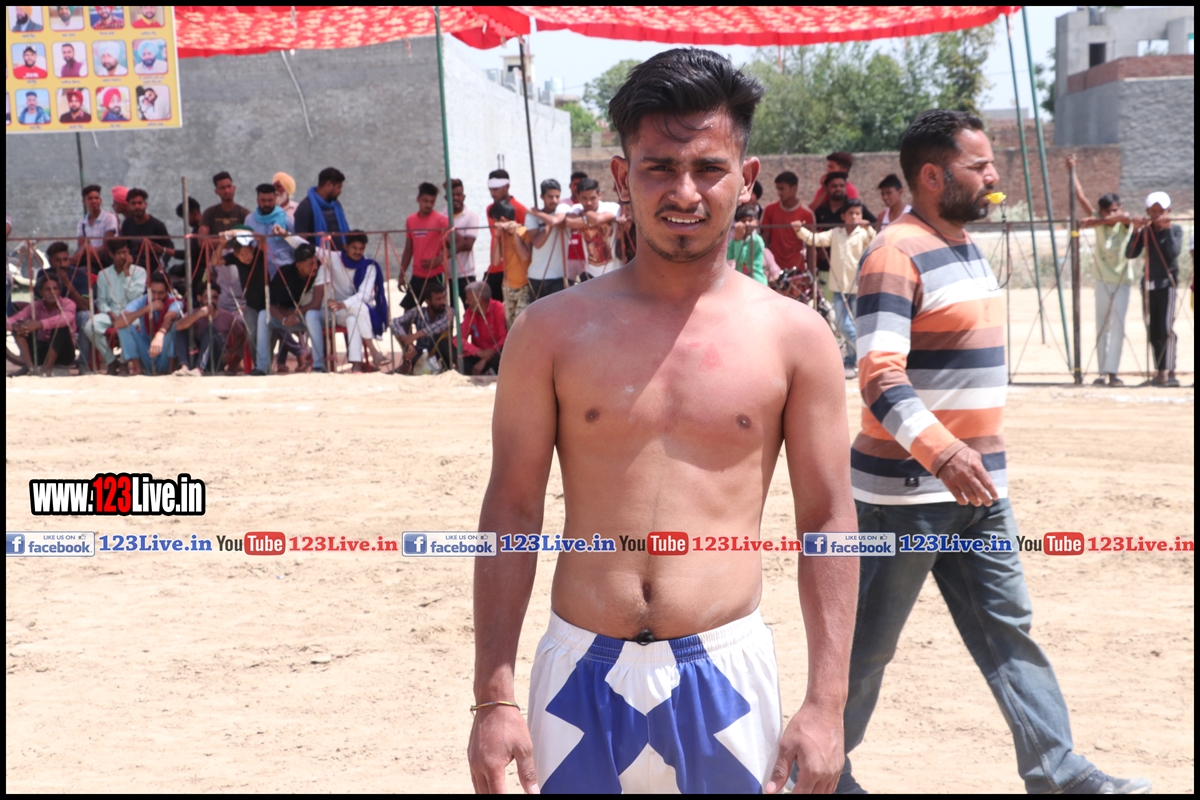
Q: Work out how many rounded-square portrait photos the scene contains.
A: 12